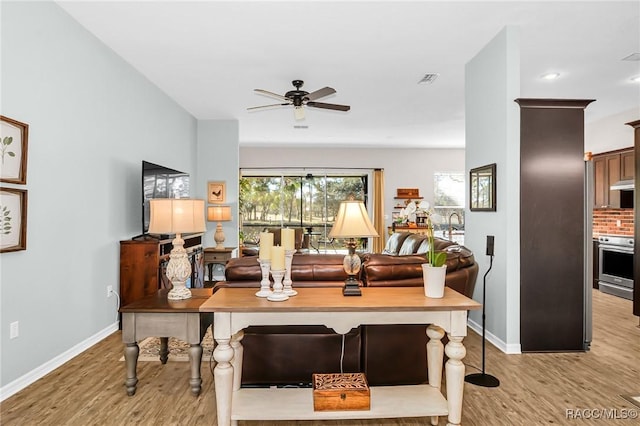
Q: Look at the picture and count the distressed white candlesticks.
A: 3